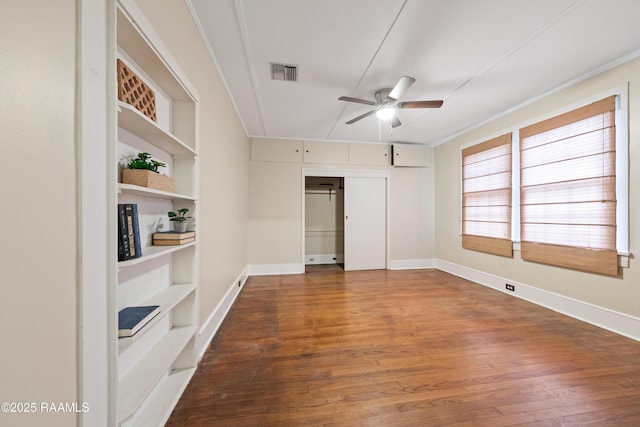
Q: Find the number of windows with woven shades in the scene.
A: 2